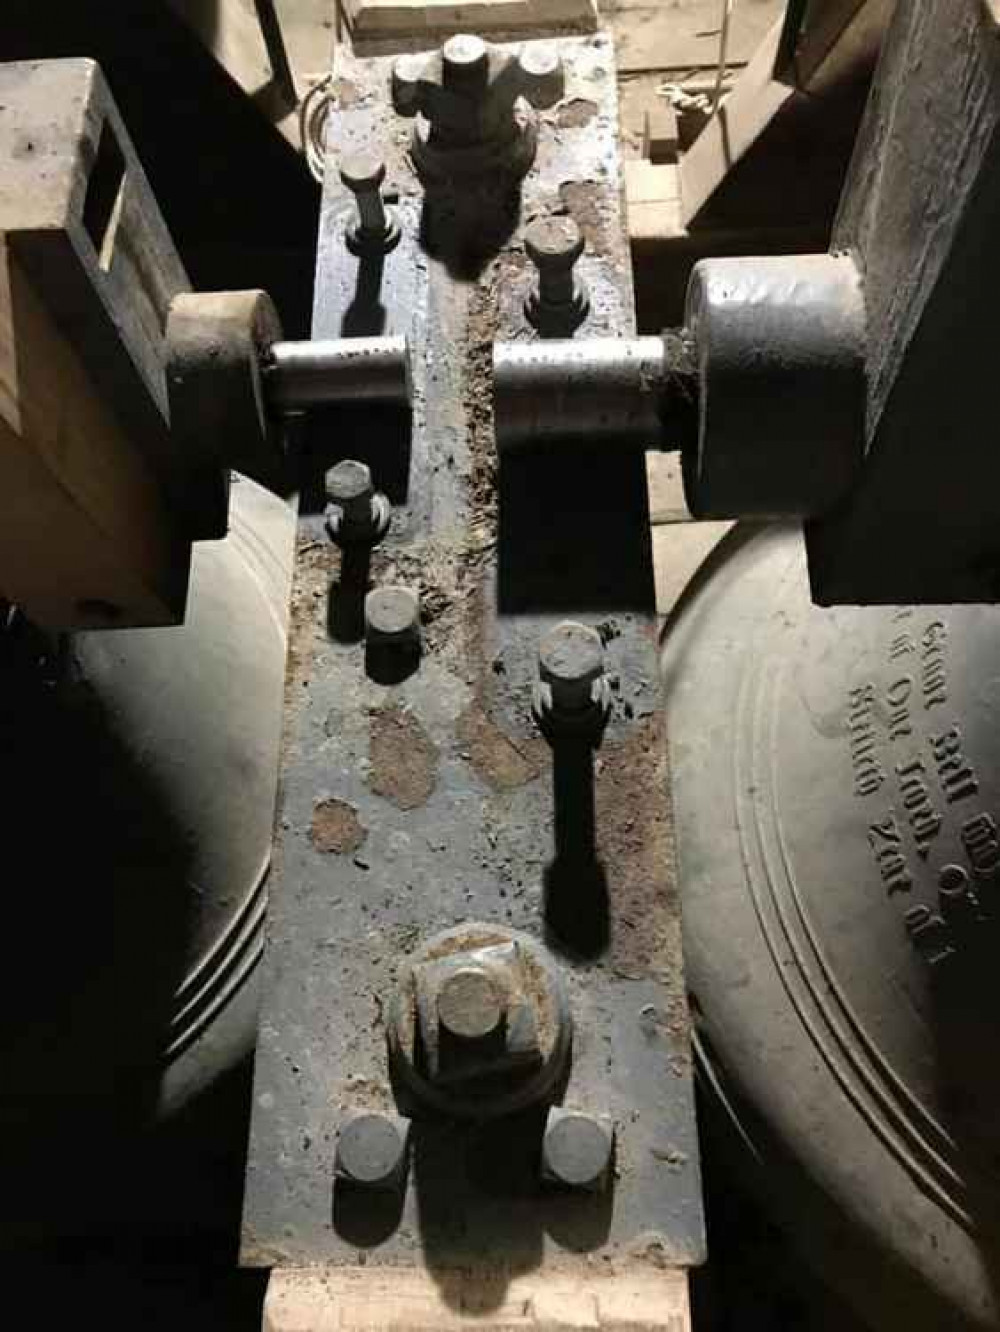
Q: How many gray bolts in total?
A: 11